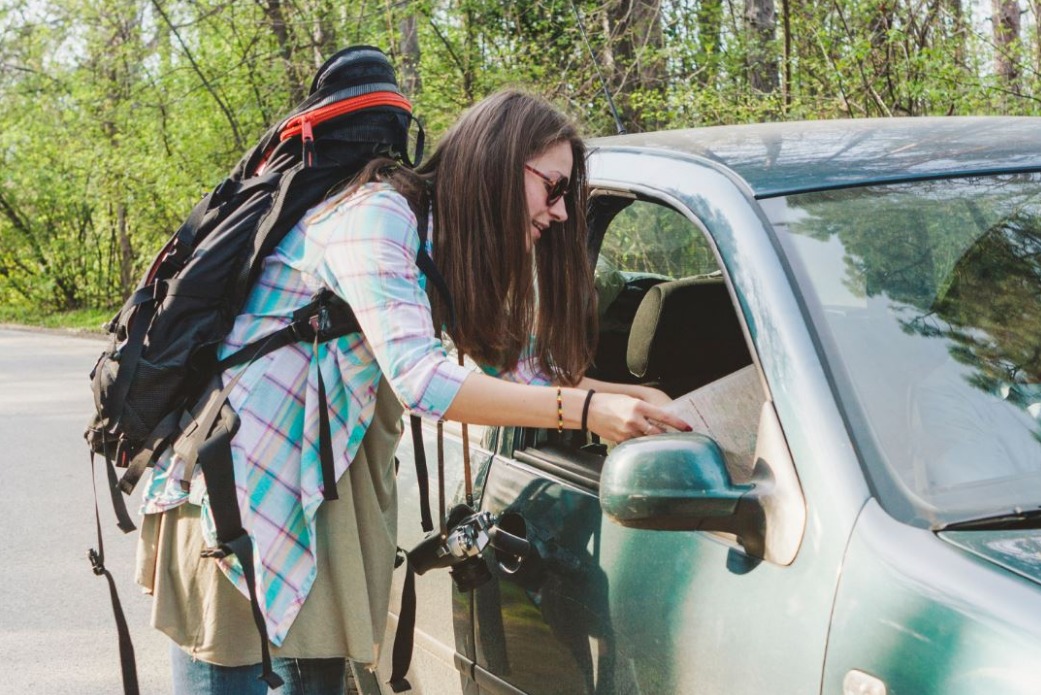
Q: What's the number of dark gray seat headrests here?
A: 1